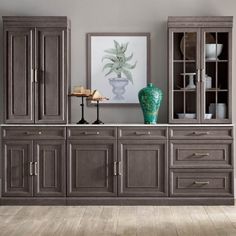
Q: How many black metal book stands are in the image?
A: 2